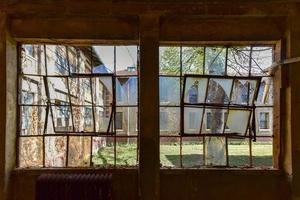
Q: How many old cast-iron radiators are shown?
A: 1